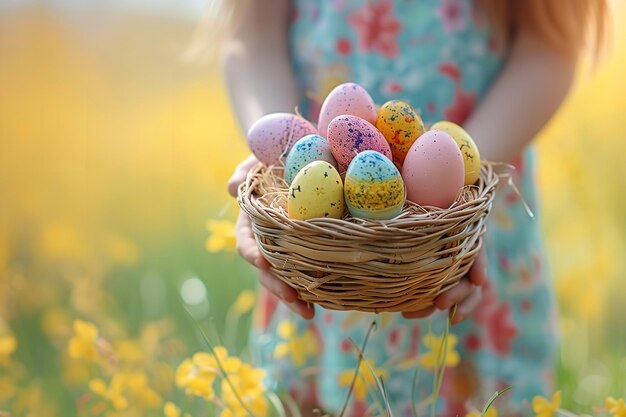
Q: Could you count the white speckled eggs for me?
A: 0